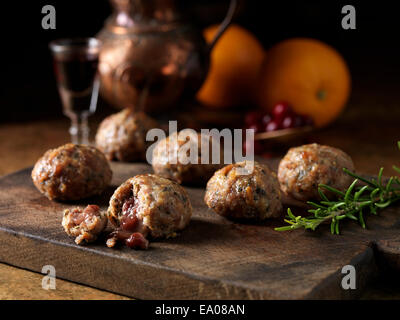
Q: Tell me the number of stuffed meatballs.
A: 6